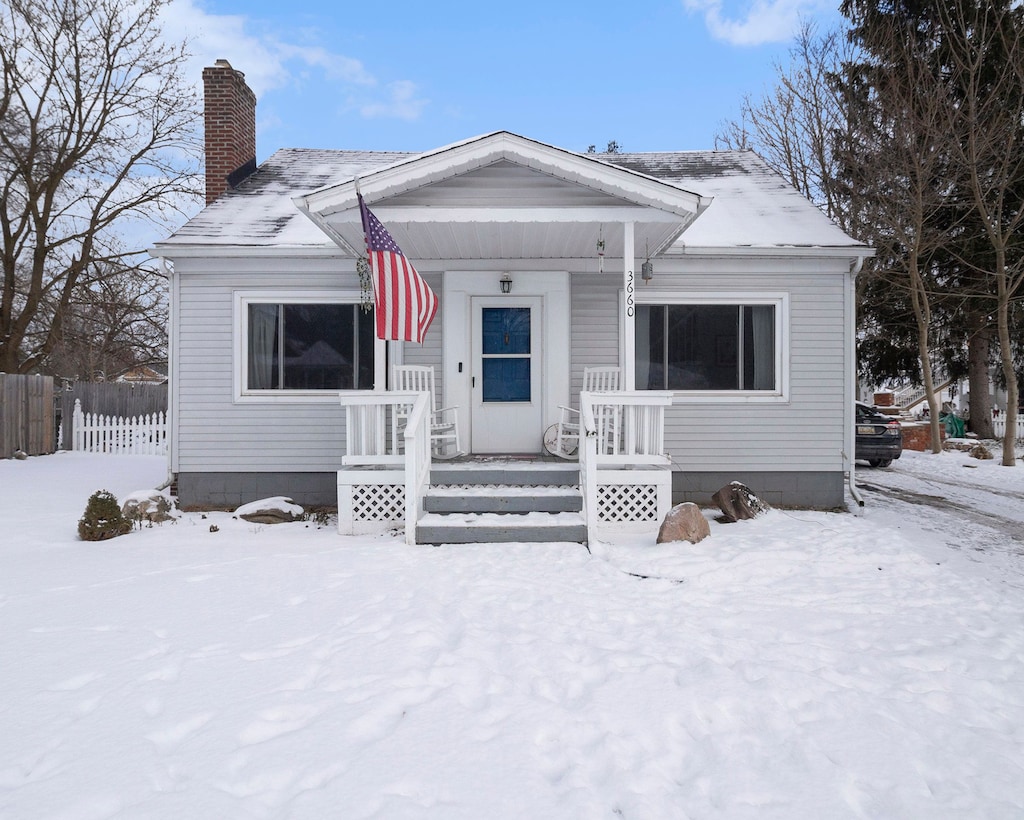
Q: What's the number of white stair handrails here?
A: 2